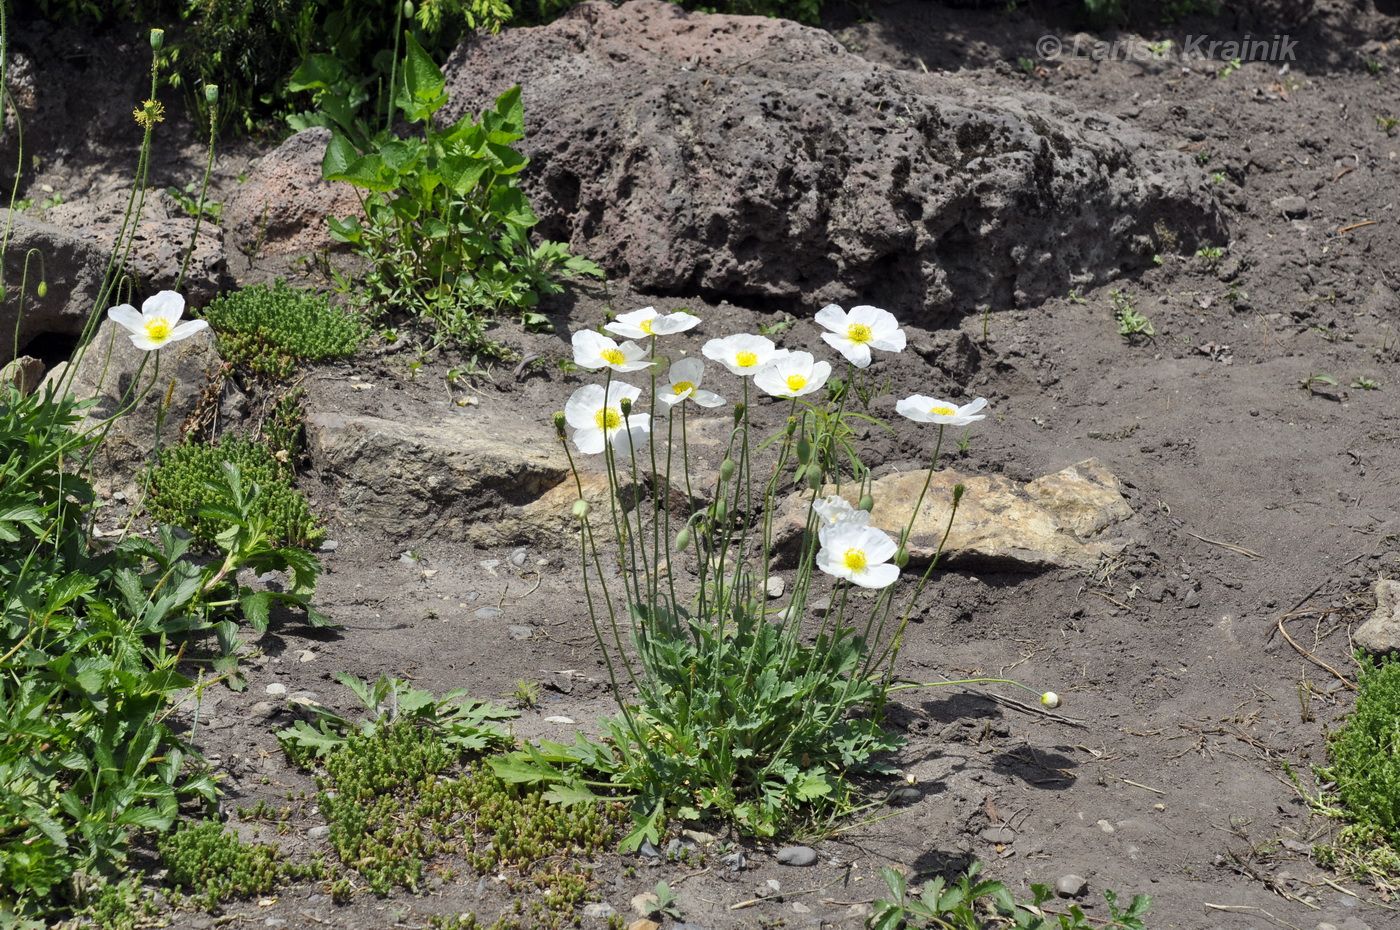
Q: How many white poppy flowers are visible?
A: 11